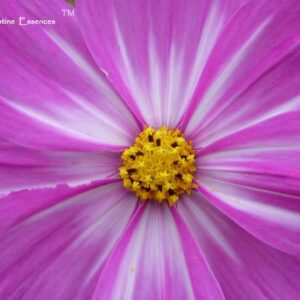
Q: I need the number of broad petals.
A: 8